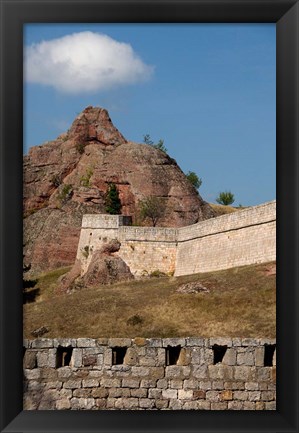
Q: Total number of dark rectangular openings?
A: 5